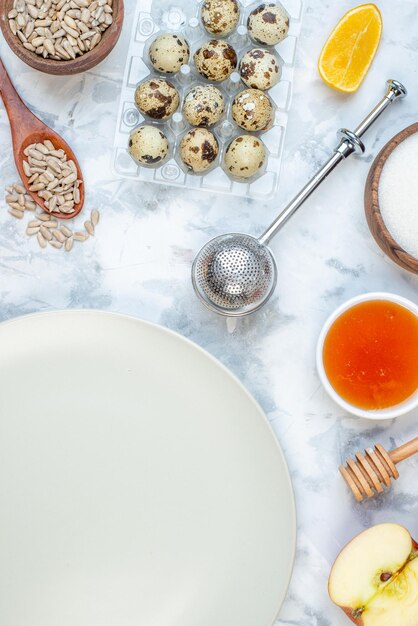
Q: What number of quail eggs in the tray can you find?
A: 11